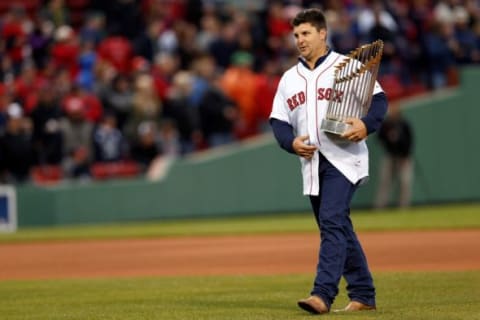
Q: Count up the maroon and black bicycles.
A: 0